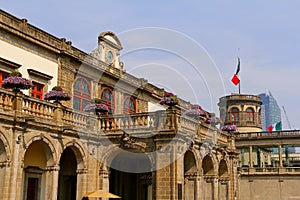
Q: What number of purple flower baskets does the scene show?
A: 7